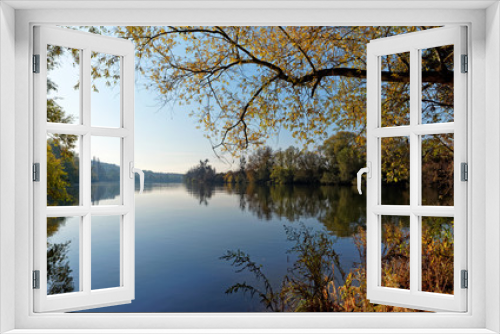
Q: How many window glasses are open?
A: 2